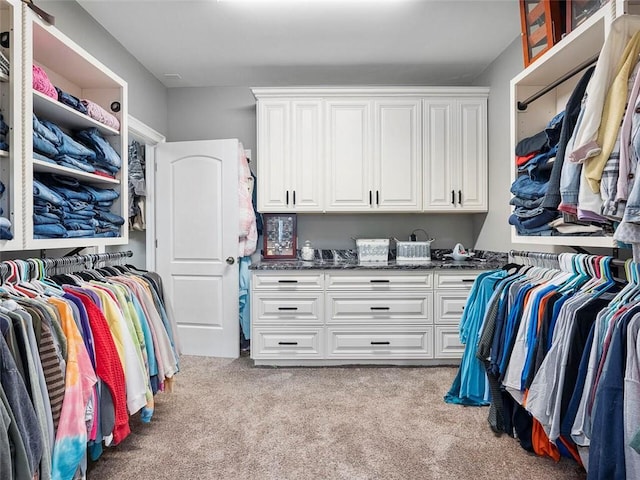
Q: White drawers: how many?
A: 9